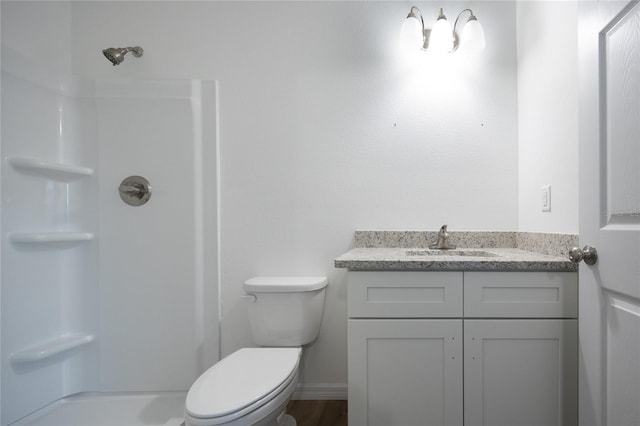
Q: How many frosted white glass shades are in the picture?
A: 3